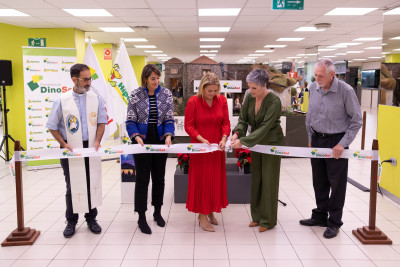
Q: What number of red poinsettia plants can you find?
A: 2